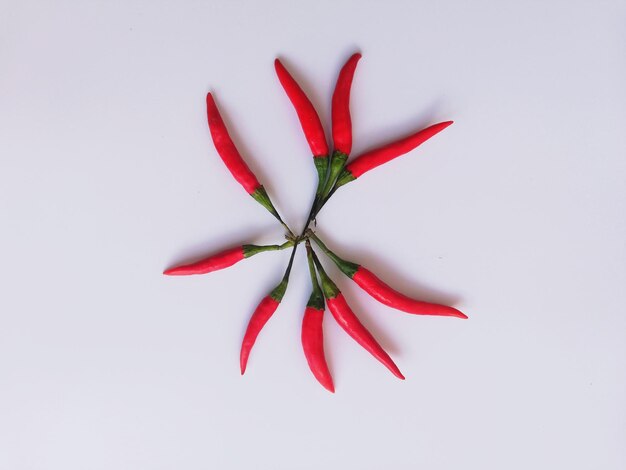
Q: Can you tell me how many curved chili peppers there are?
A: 9